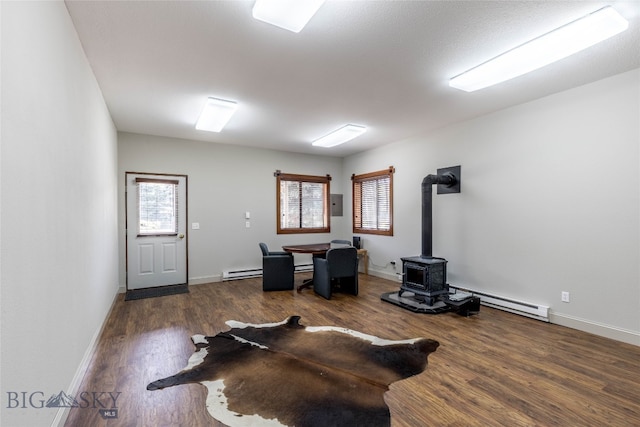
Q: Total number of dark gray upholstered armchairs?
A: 3